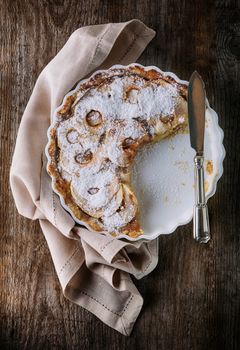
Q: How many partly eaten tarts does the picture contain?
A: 1